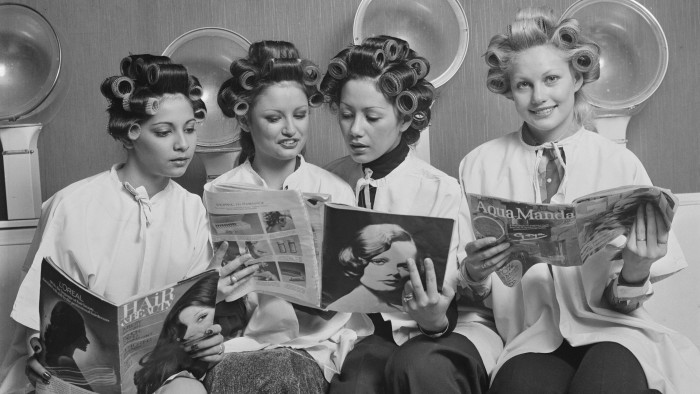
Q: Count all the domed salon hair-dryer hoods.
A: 4